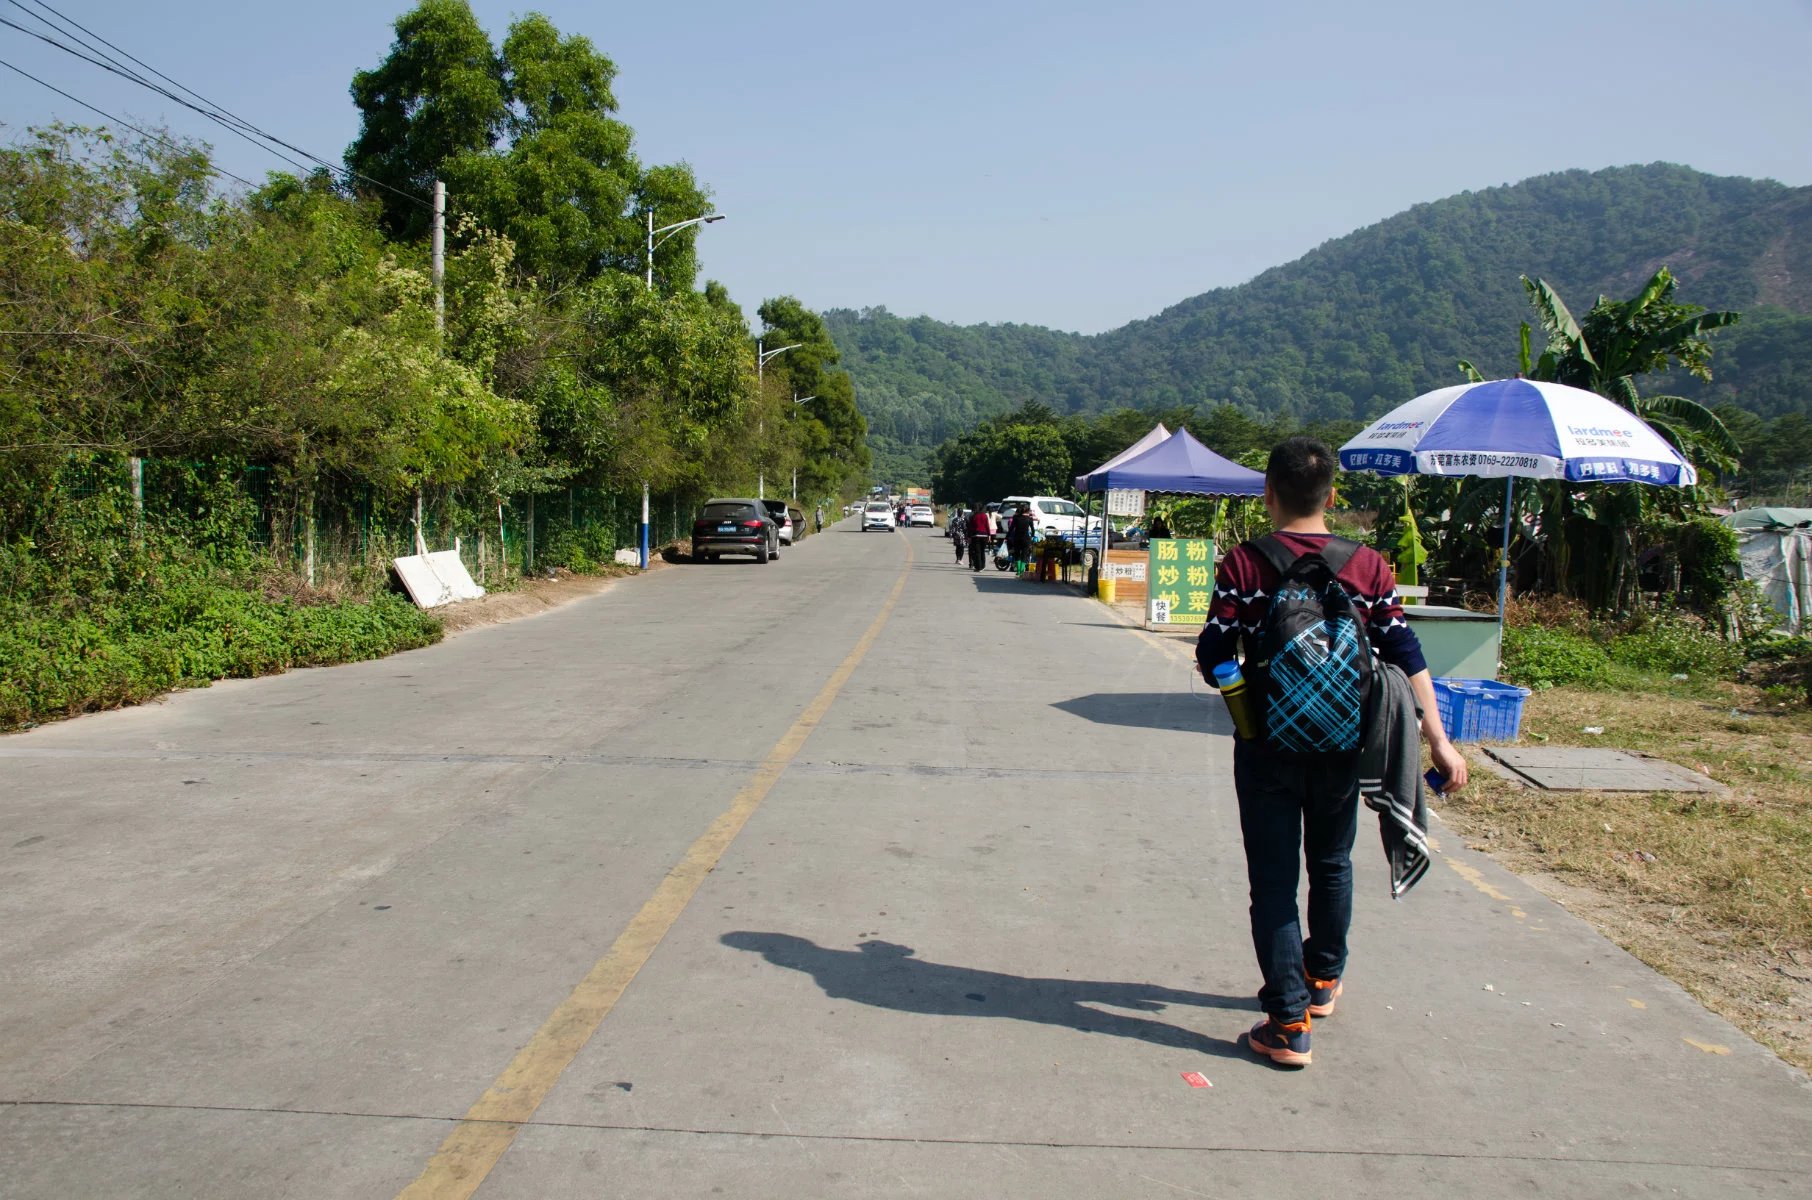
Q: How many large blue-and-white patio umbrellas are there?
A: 1